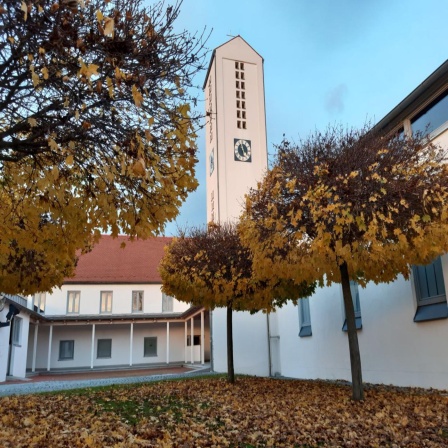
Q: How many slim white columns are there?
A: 8